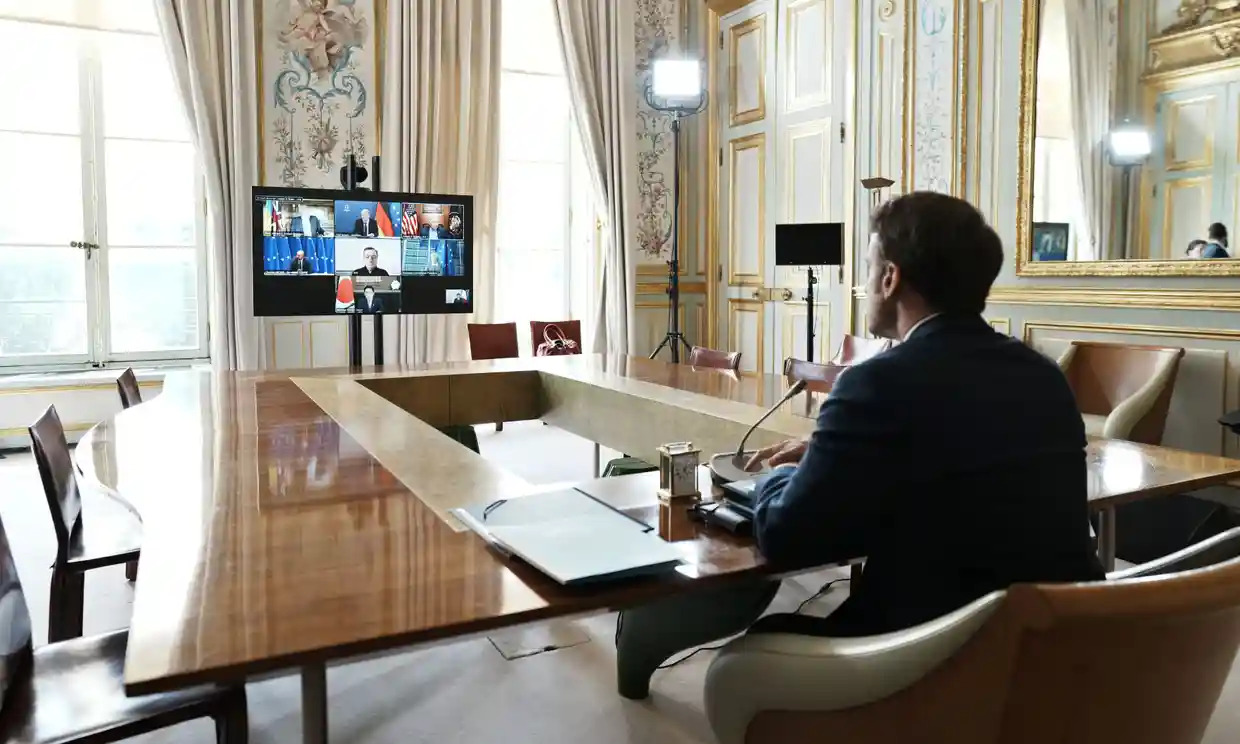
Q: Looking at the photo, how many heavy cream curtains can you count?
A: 3